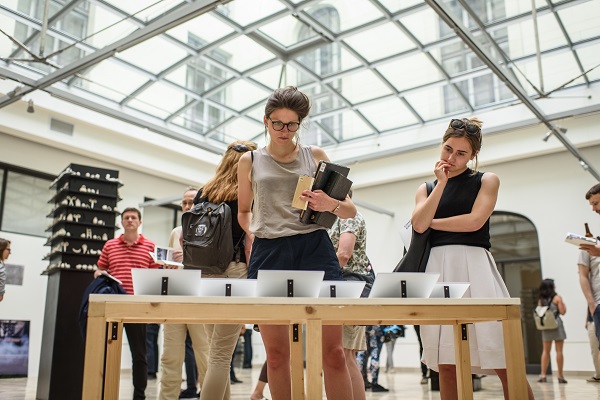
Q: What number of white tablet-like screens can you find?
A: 6